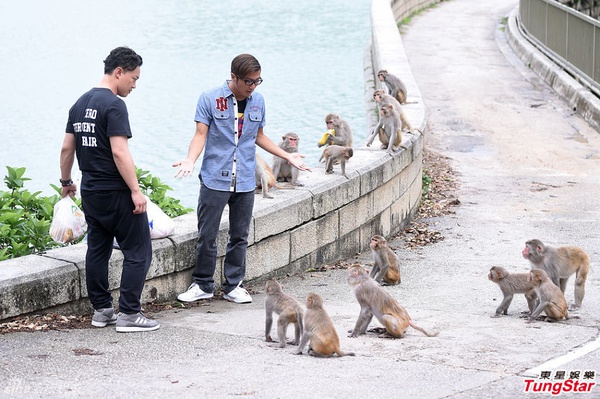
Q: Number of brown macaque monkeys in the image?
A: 14